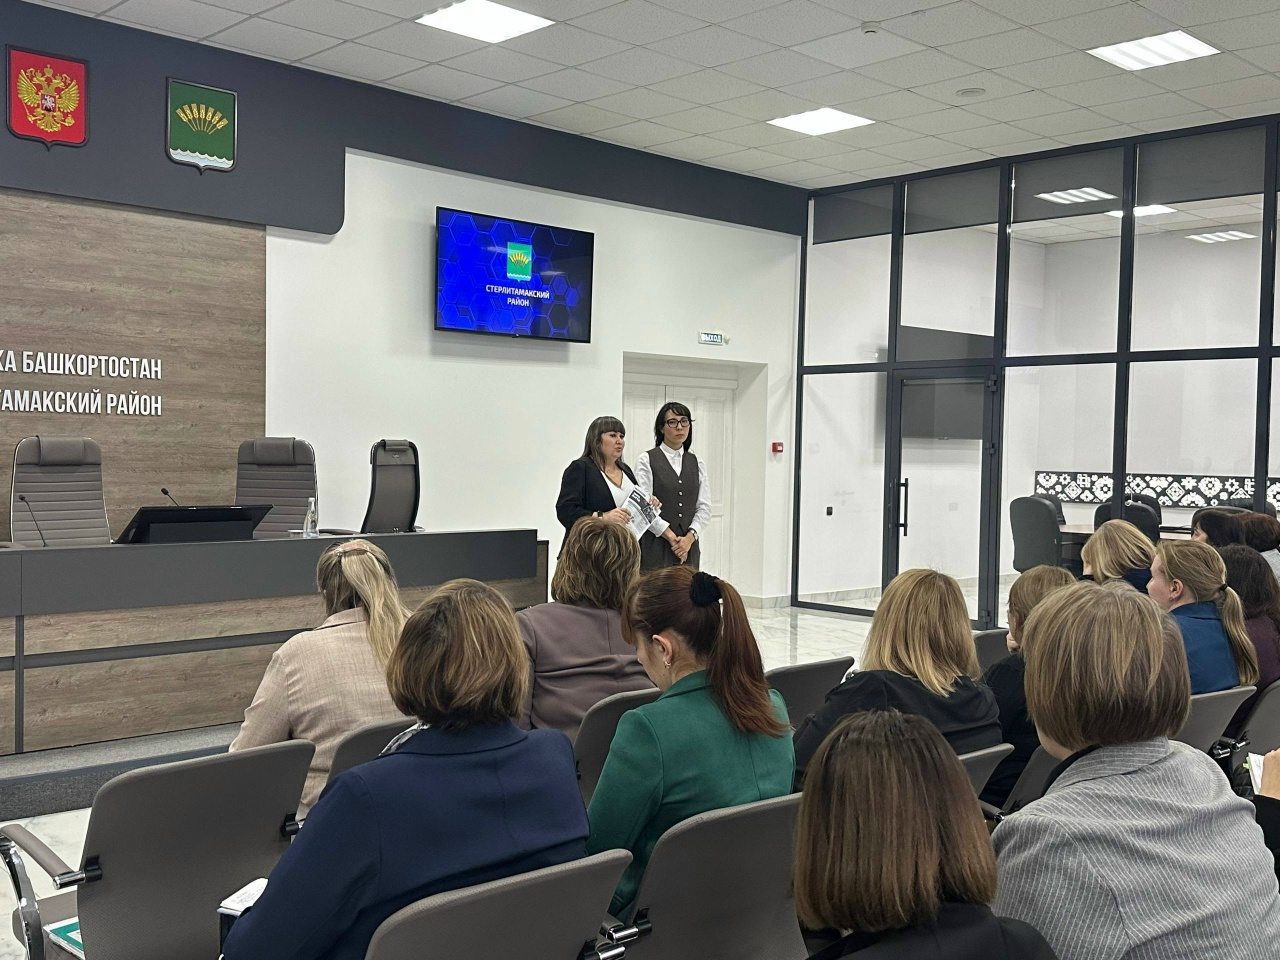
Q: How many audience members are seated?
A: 13